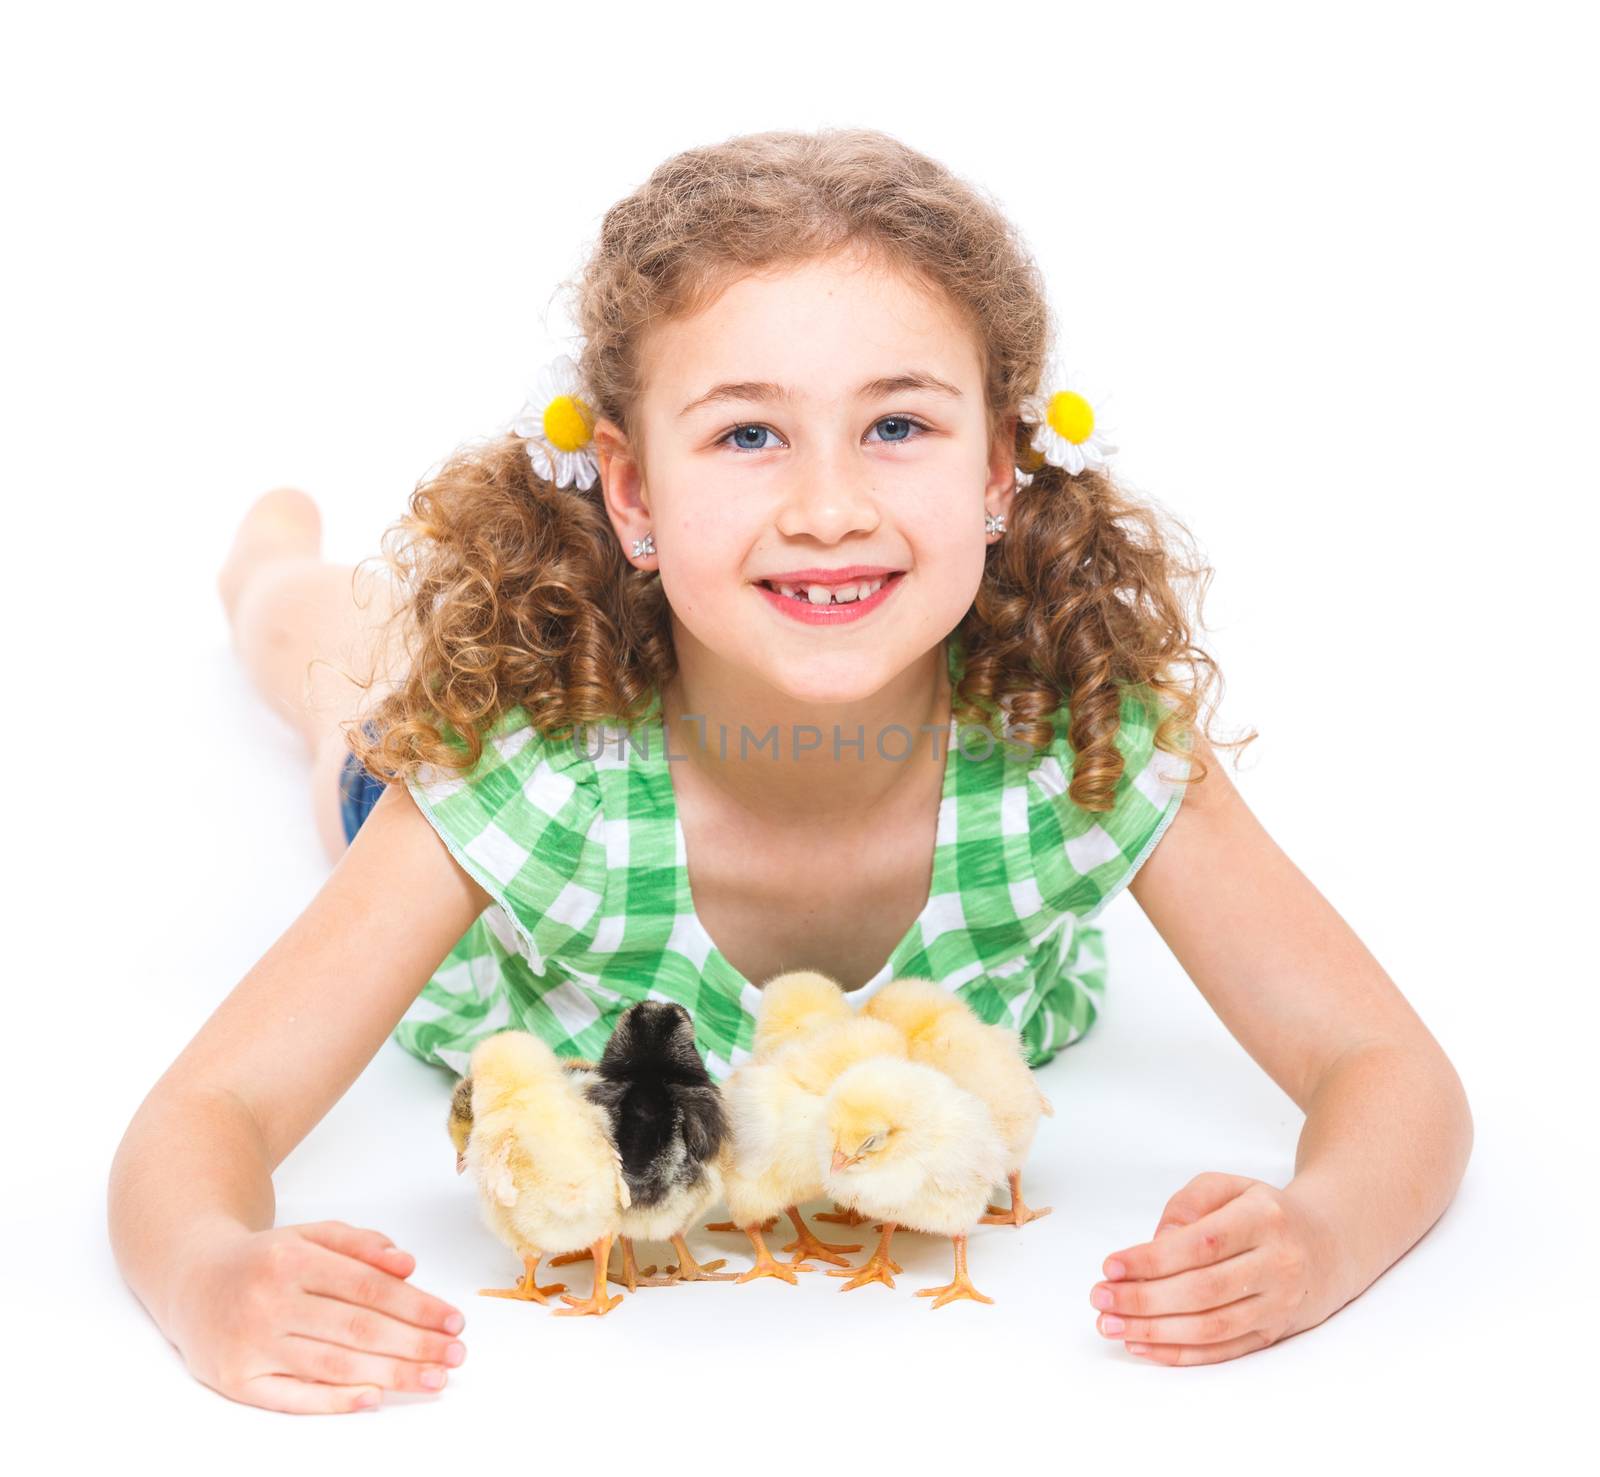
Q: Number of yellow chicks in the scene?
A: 5